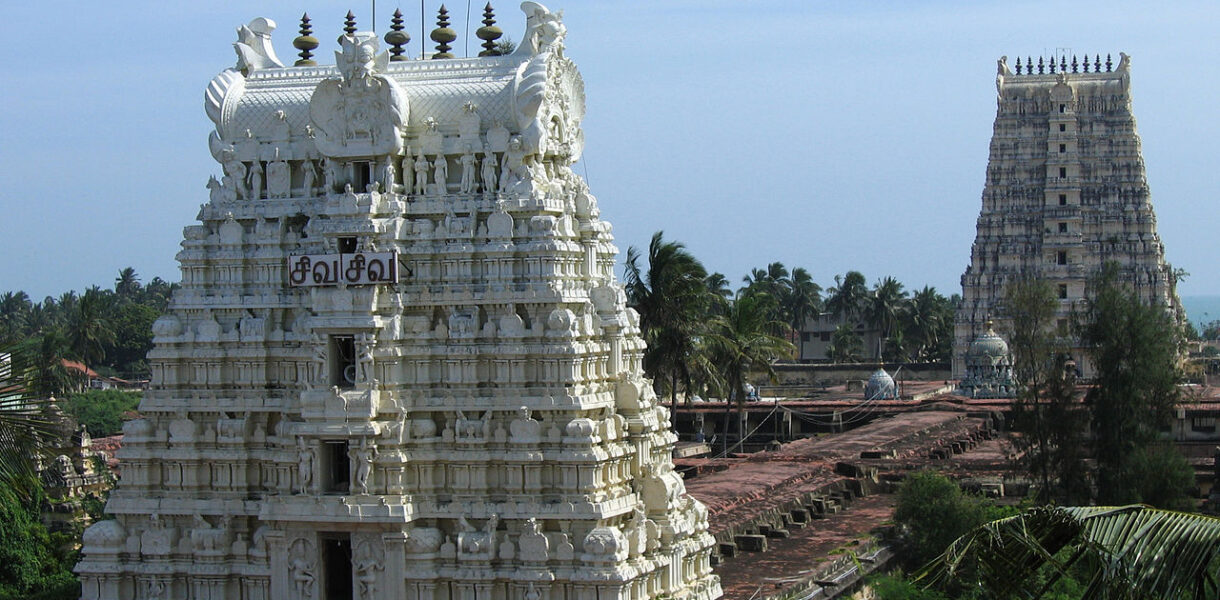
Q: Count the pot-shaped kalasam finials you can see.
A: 14